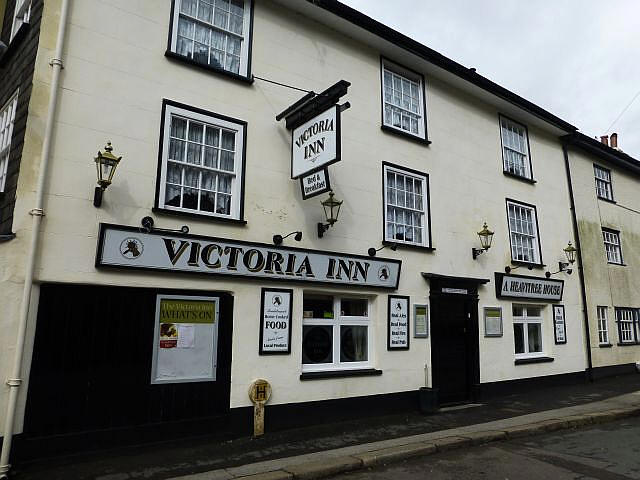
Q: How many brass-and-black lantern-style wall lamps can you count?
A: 4